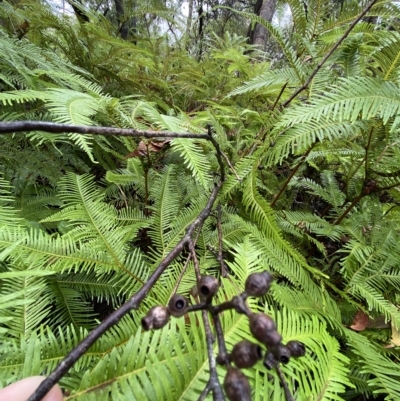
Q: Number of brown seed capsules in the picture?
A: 10